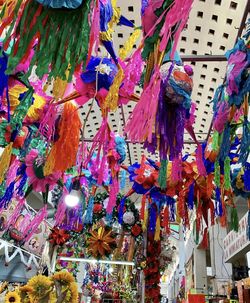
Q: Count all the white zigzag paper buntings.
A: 1